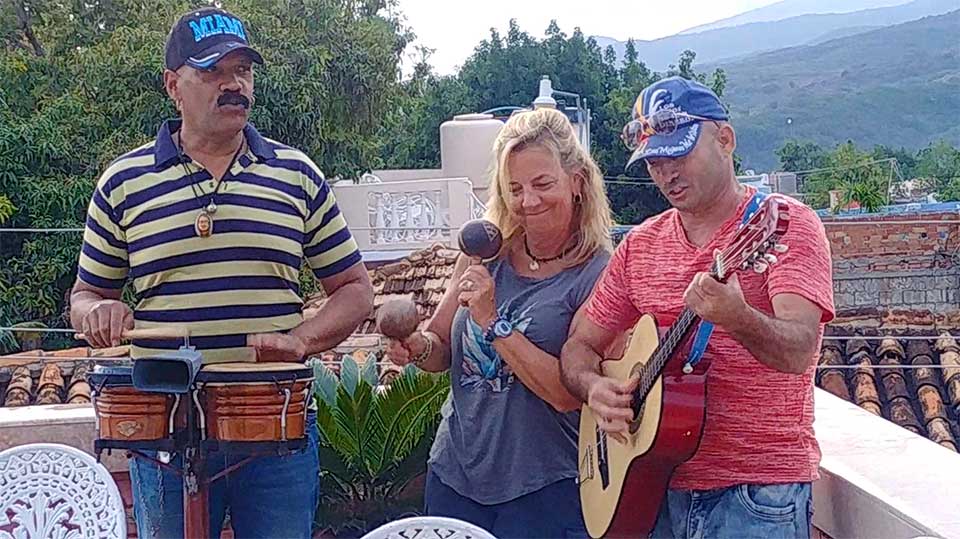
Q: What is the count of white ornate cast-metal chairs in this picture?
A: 2